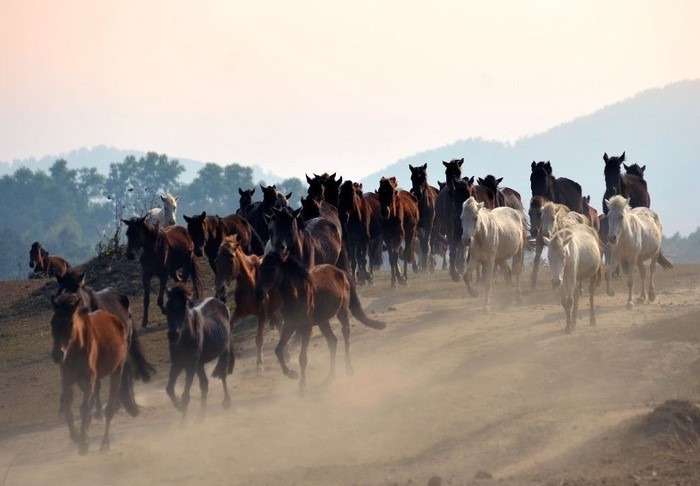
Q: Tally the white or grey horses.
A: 5